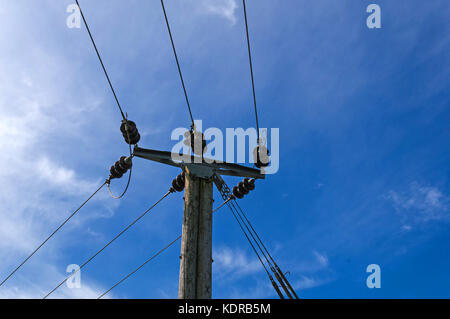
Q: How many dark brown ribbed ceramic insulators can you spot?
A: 6